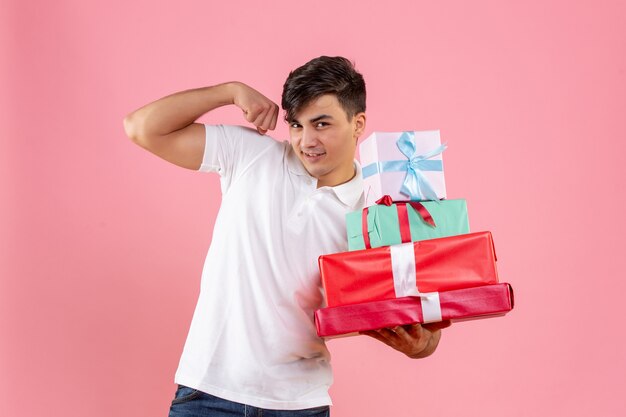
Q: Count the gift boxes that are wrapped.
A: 4